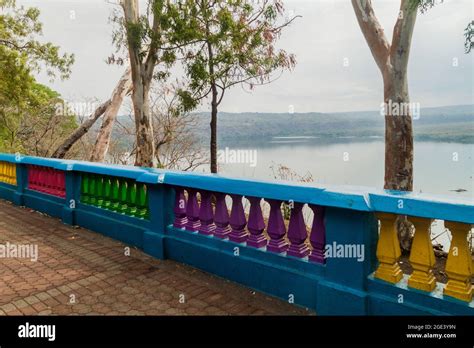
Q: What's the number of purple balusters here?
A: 9